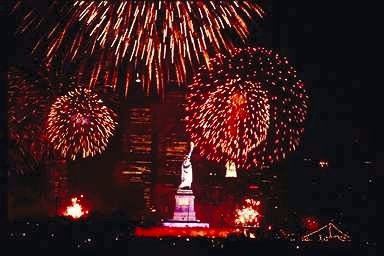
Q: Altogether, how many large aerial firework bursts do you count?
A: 3